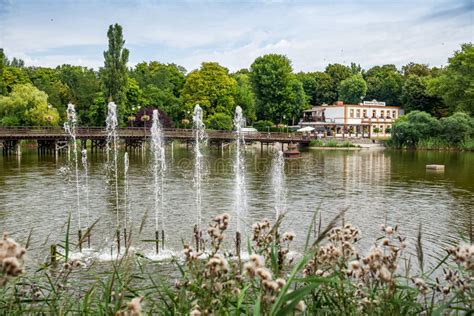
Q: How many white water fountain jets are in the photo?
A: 8